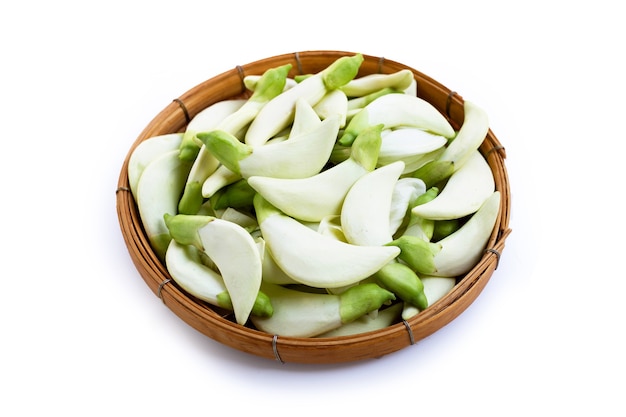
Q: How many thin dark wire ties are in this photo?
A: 11